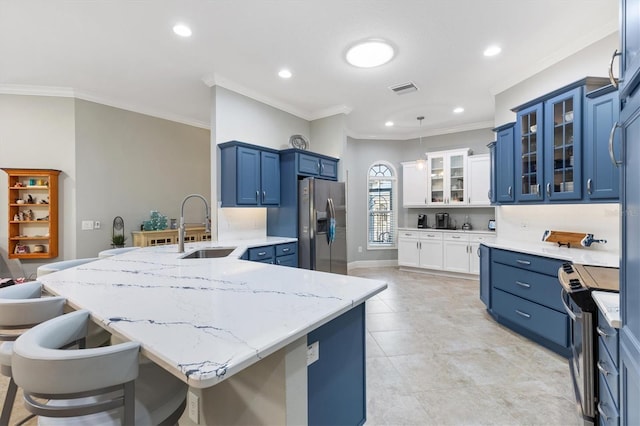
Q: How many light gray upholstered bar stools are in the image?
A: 4